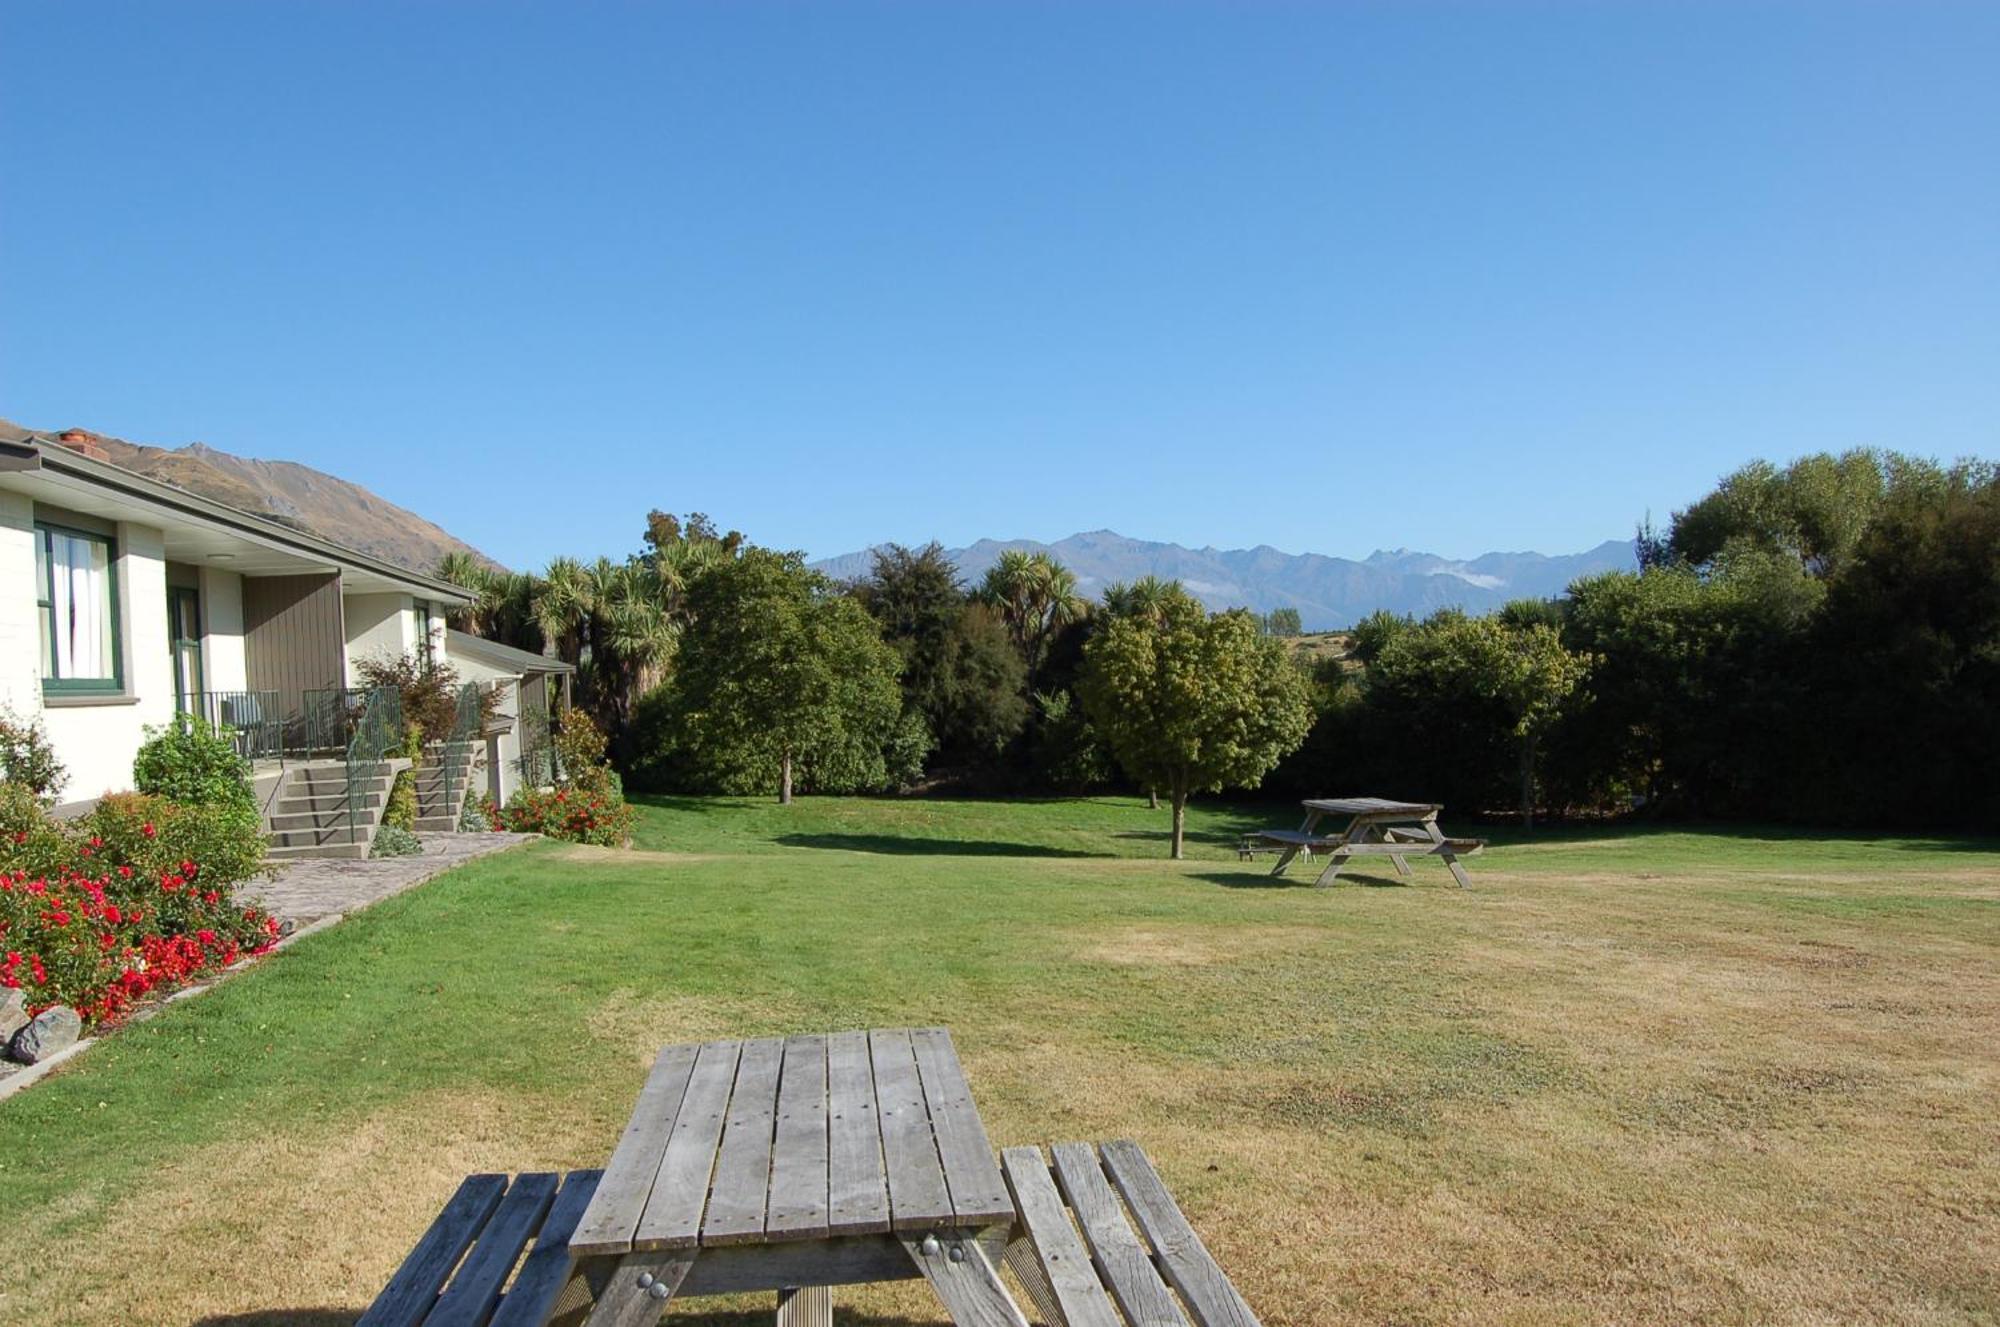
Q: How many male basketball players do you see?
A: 0